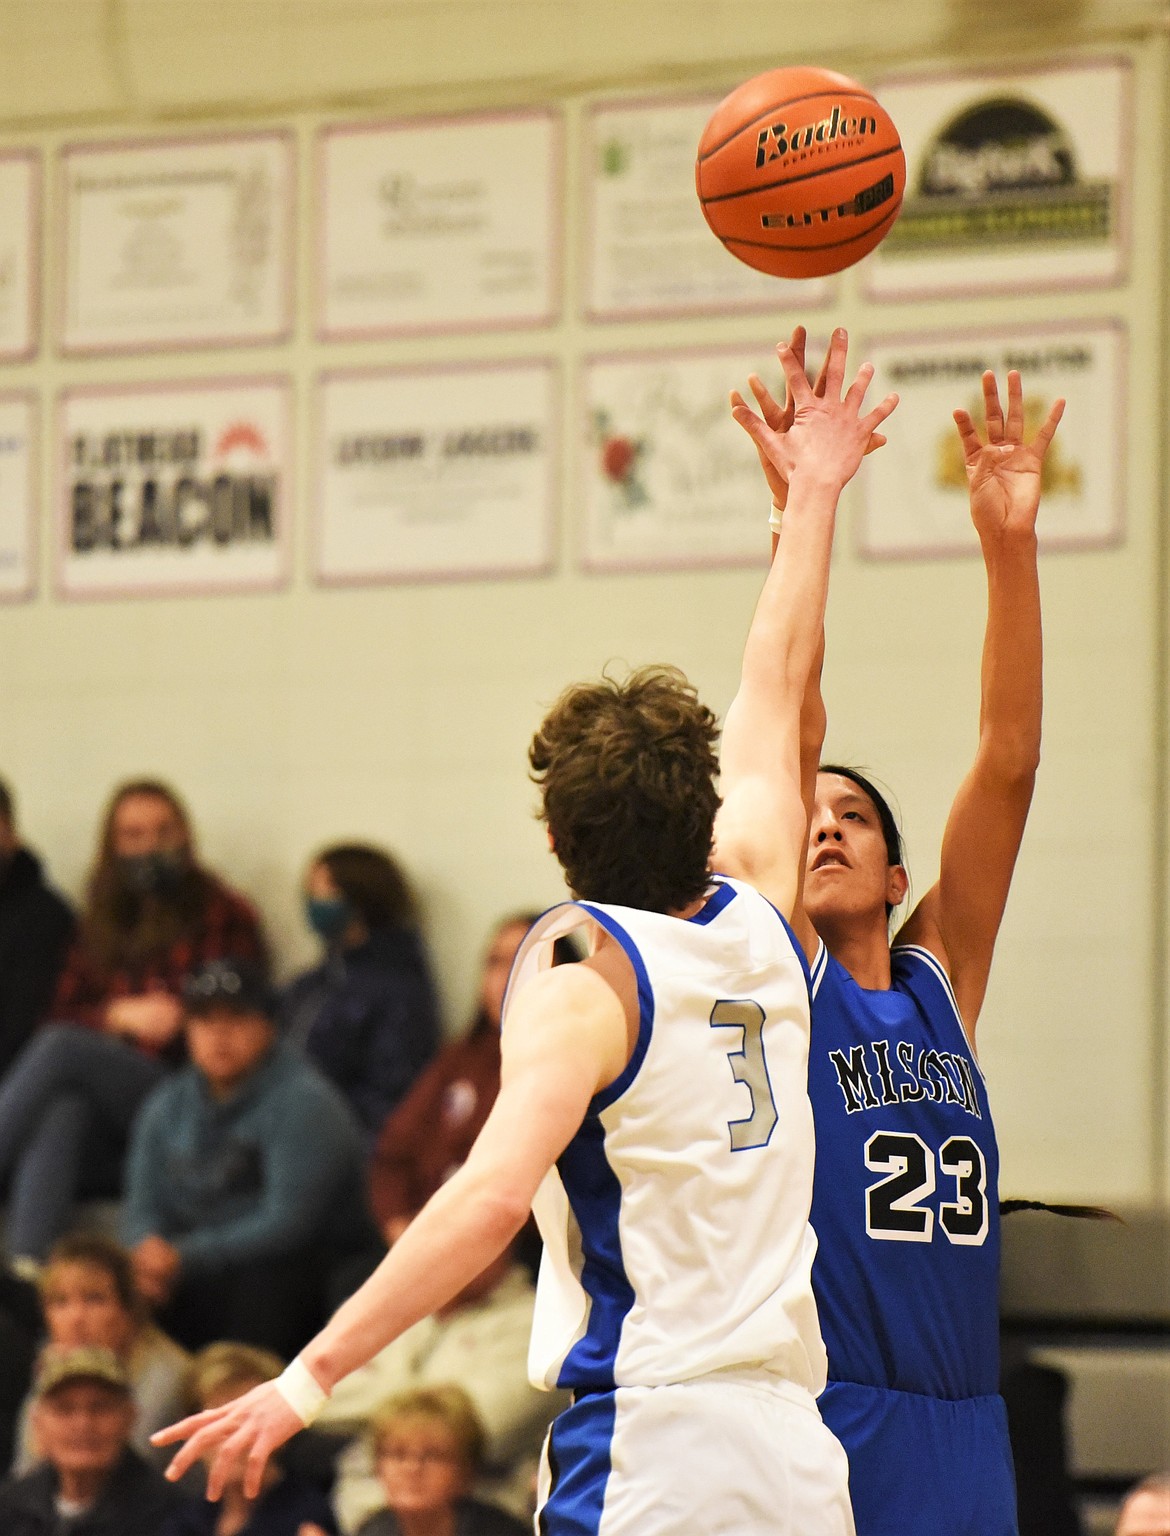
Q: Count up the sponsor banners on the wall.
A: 10